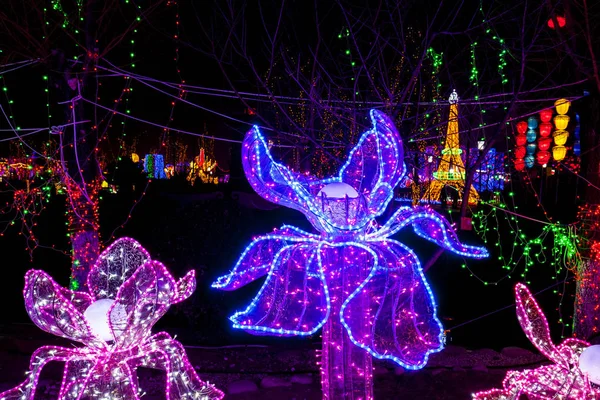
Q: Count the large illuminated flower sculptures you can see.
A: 3